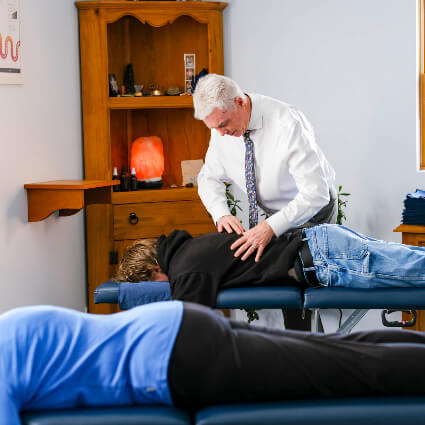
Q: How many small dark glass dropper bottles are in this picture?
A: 3